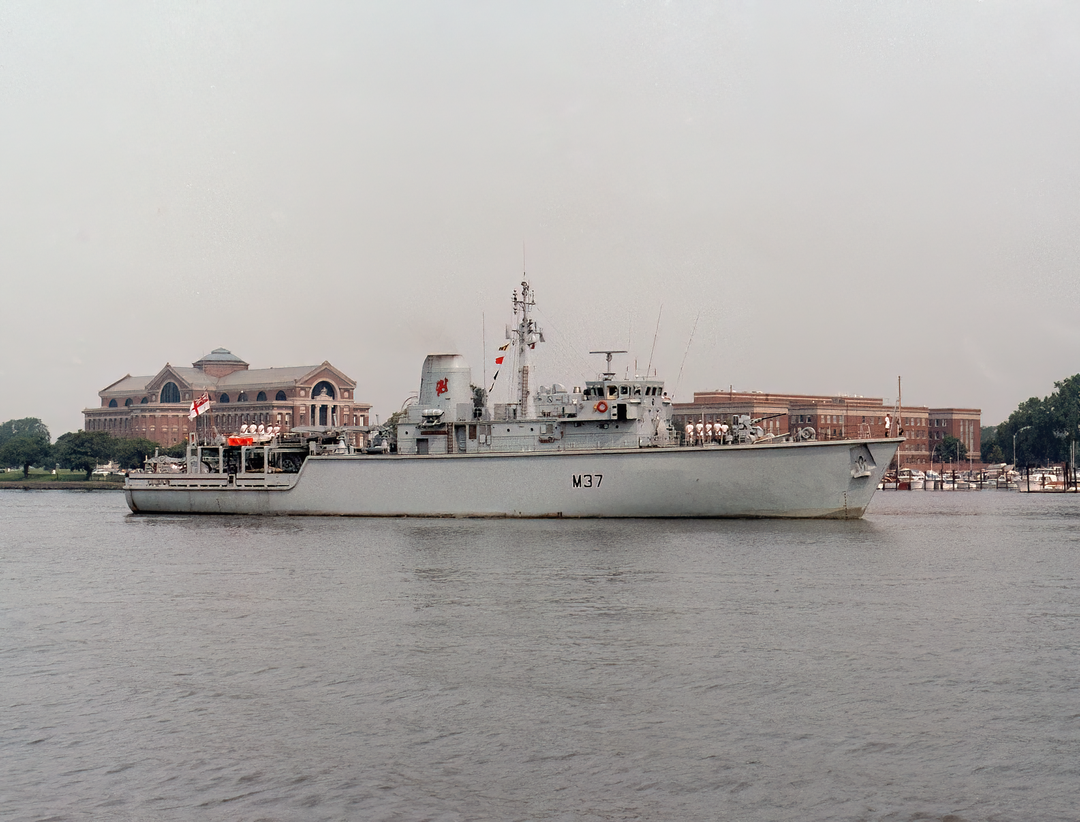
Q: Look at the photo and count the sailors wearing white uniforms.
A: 11